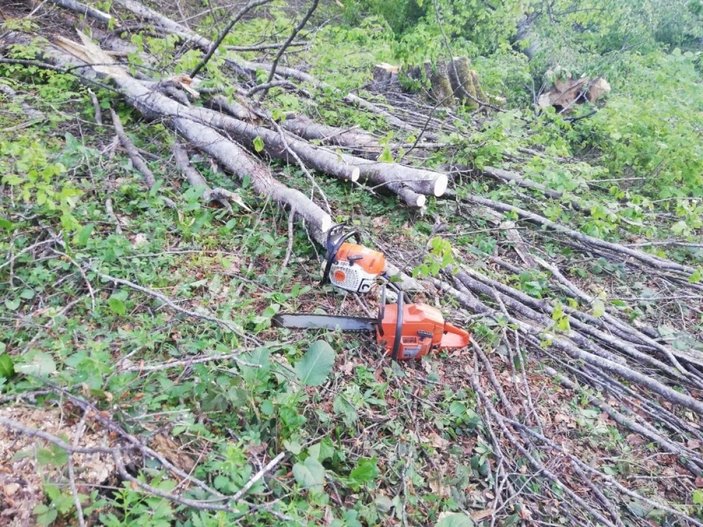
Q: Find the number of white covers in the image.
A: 1